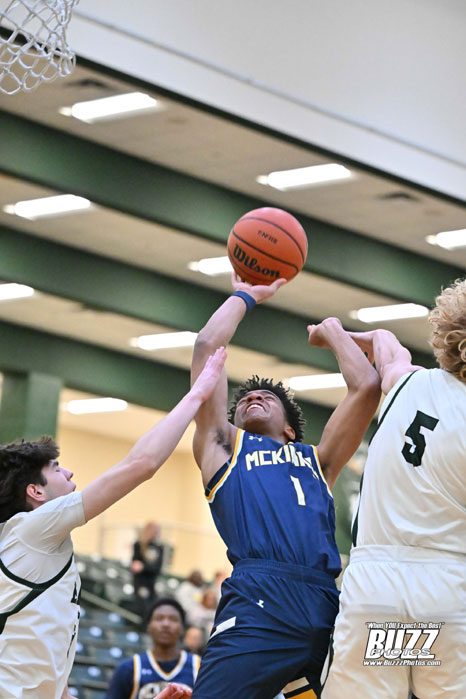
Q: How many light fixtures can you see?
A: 10